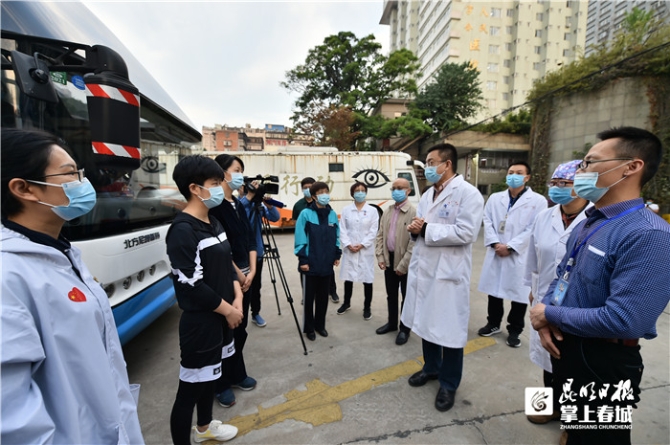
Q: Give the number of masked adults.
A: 11